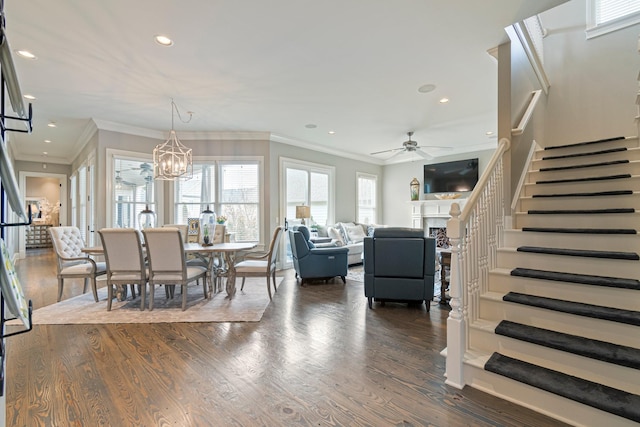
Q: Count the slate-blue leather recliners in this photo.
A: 2